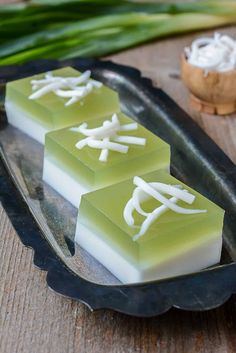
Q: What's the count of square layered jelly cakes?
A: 3